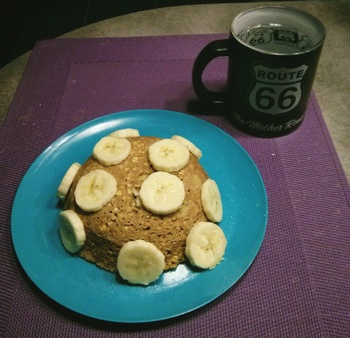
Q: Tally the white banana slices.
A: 11